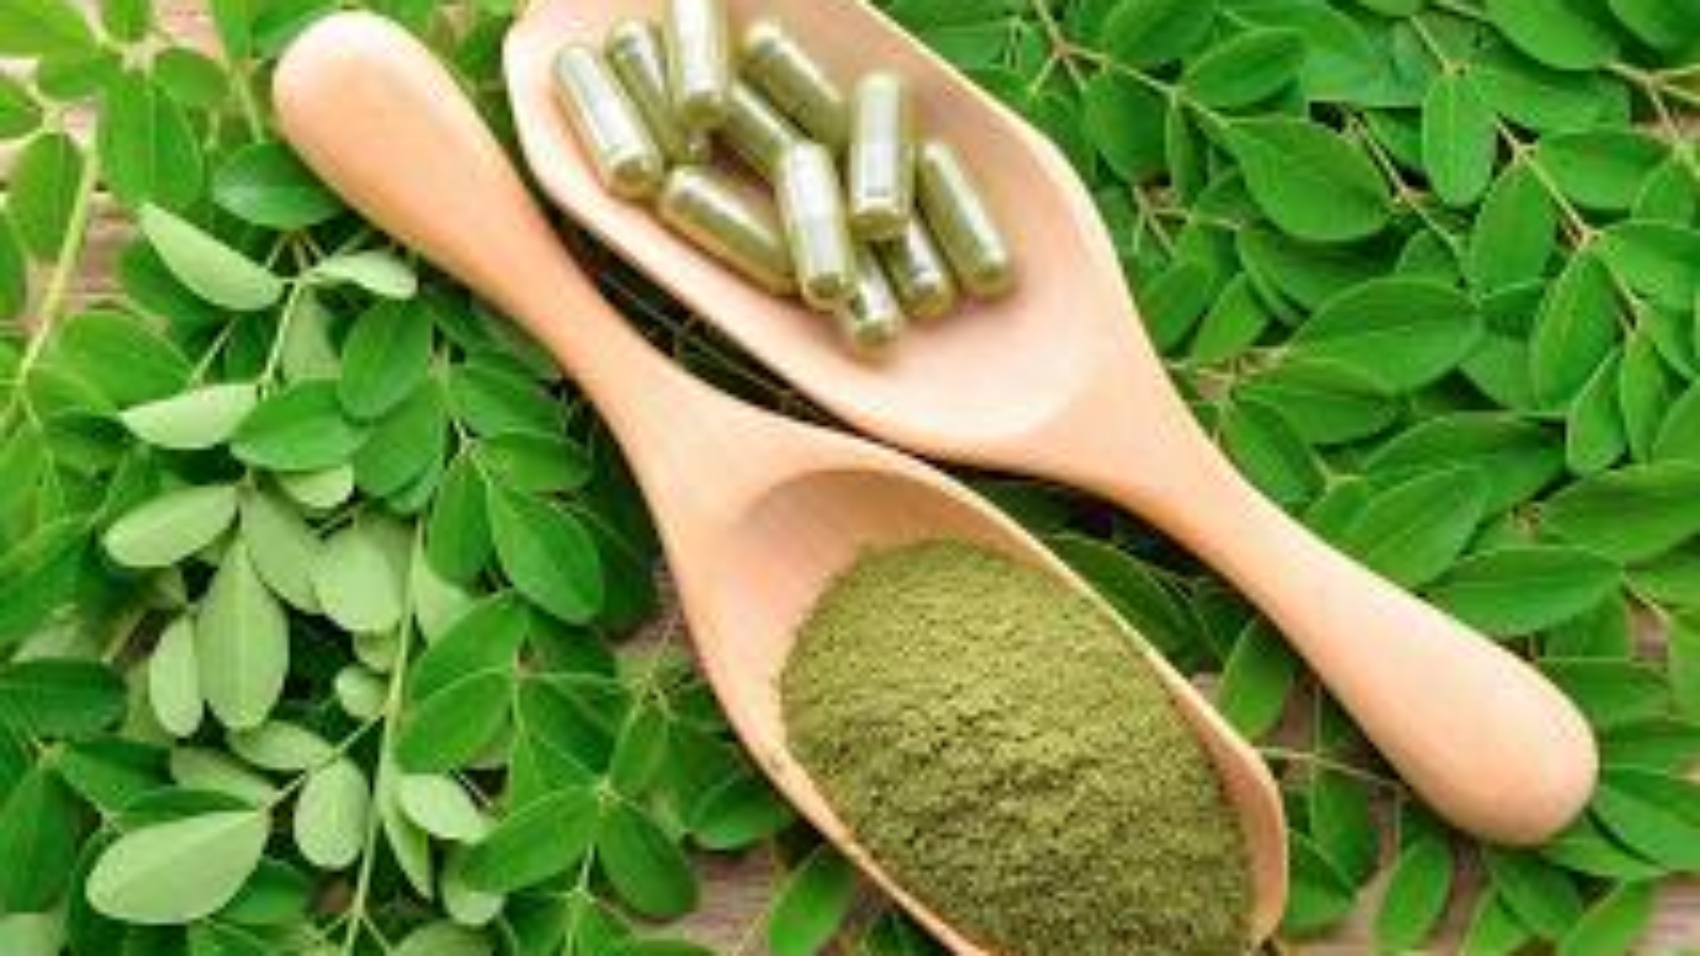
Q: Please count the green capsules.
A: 11